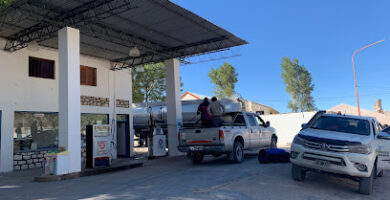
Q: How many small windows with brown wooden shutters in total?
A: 2